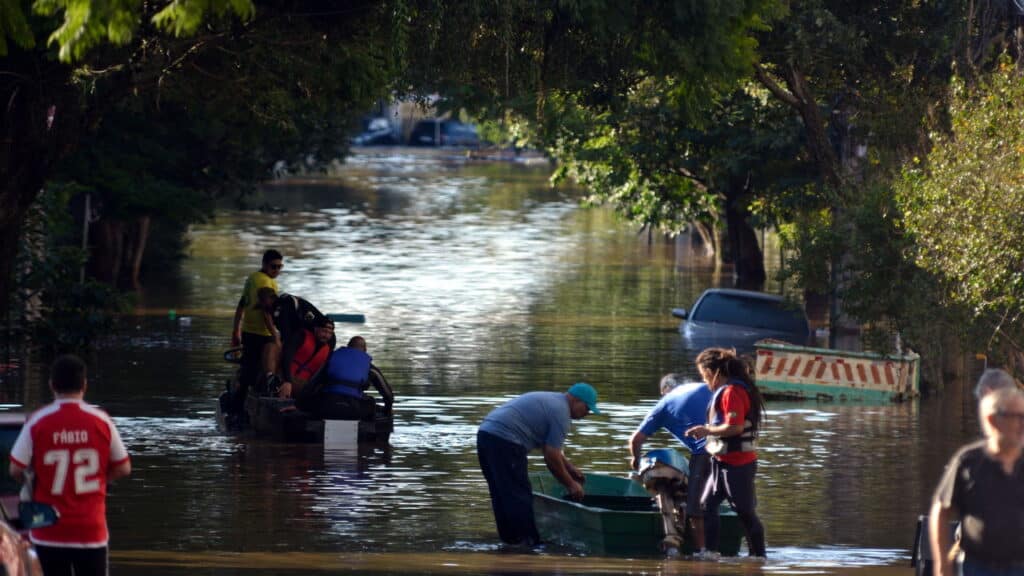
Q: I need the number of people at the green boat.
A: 3